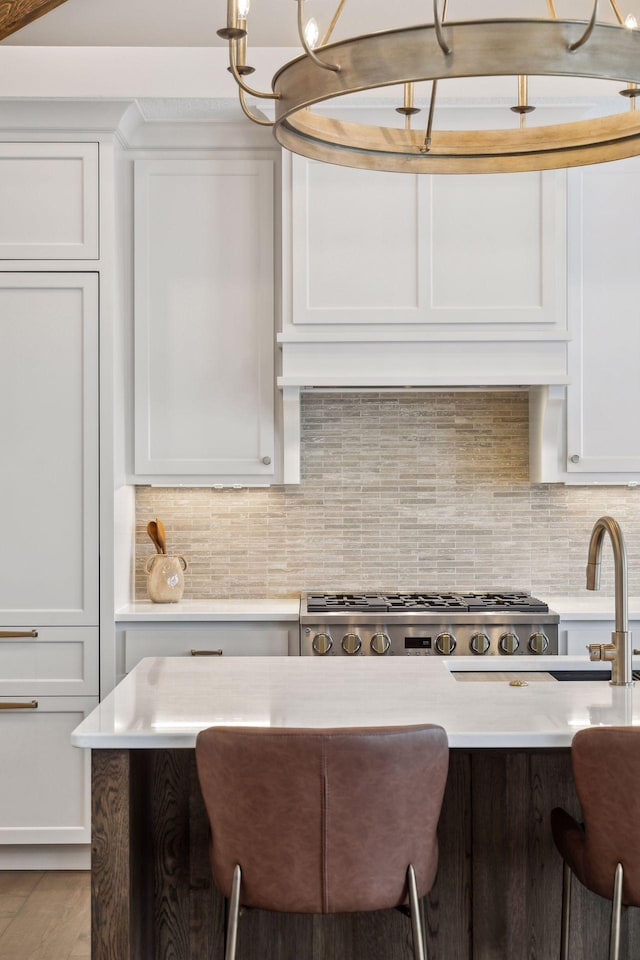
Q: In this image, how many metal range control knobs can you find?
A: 7